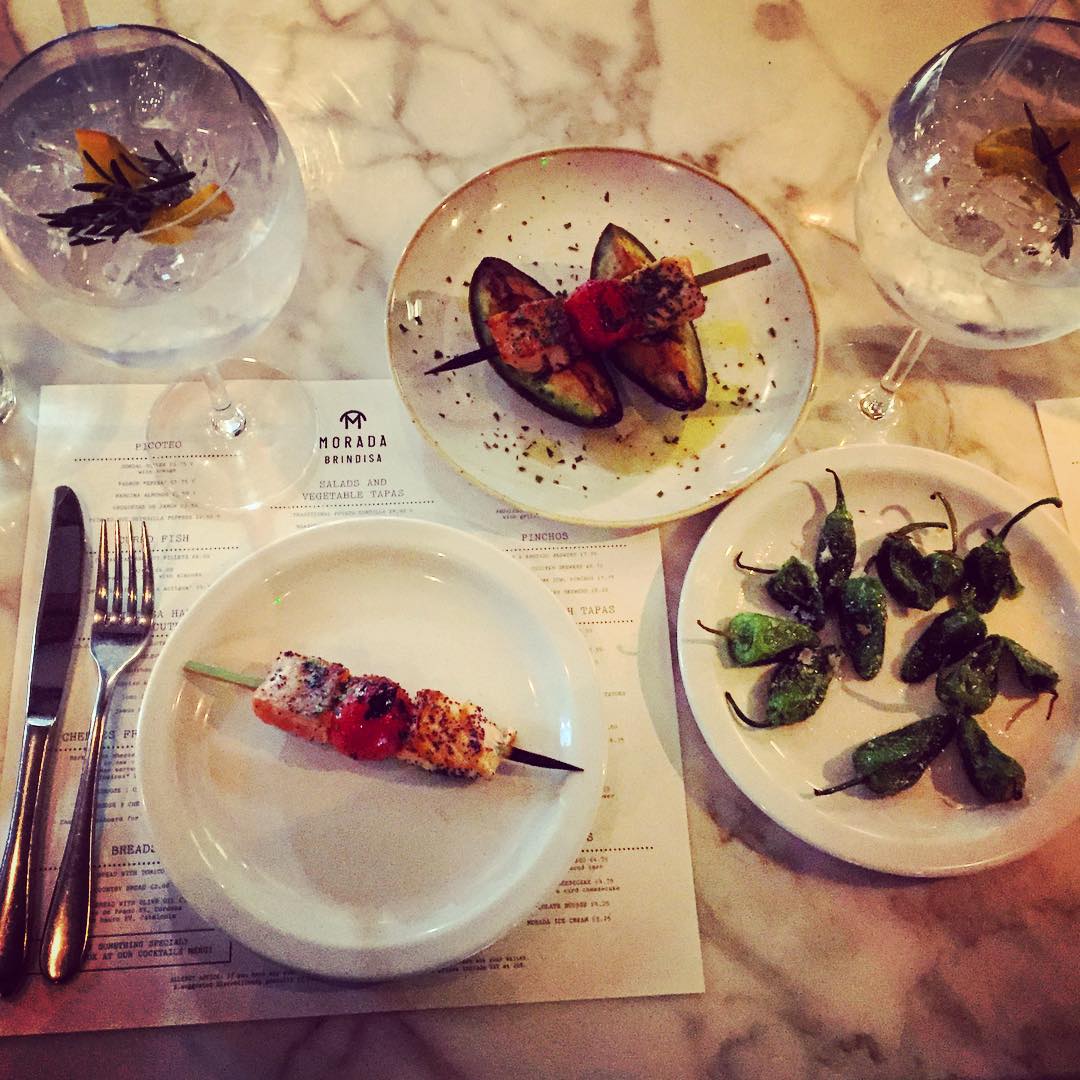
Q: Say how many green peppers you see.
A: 13